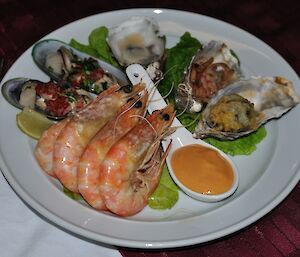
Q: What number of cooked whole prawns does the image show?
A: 4